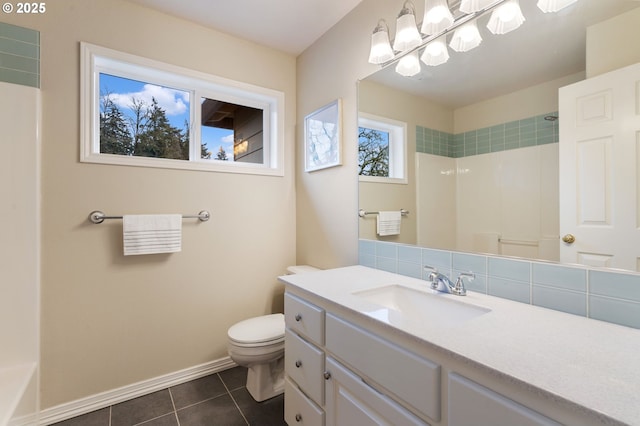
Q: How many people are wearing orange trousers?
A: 0